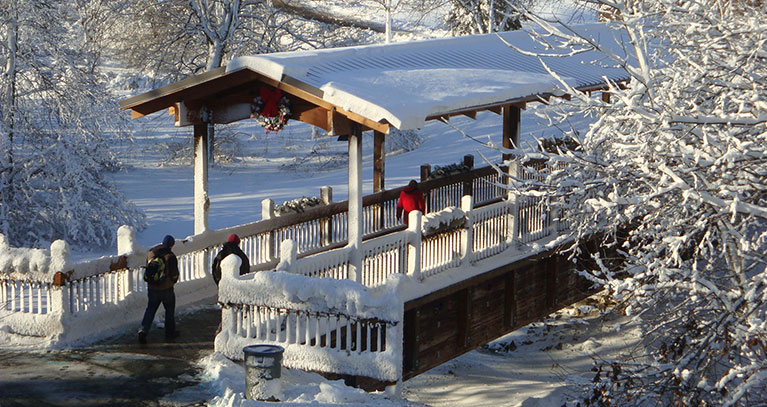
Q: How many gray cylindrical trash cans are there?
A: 1